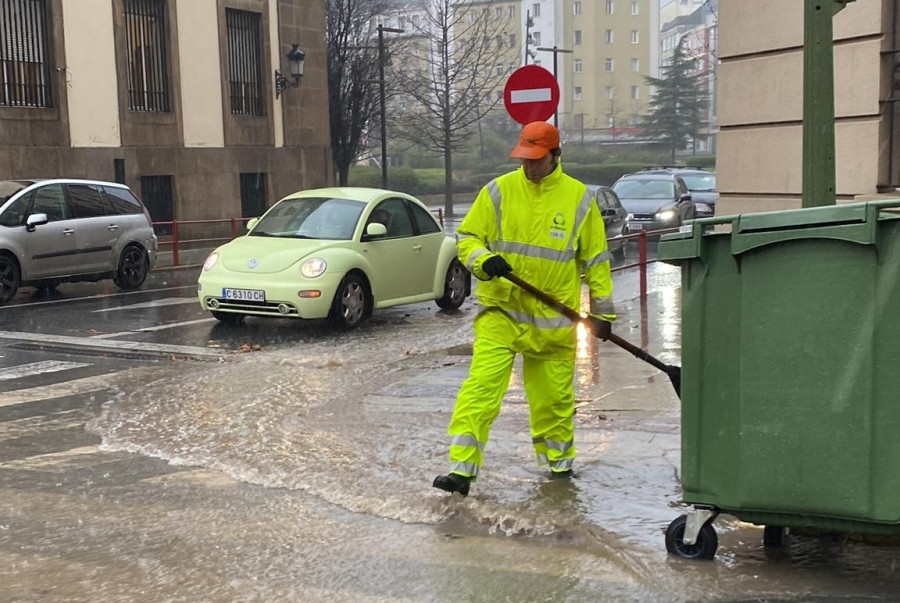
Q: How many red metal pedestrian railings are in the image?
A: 2